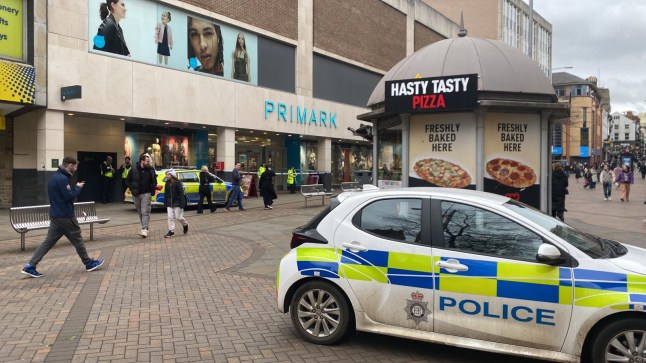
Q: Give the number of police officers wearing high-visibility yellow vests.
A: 4